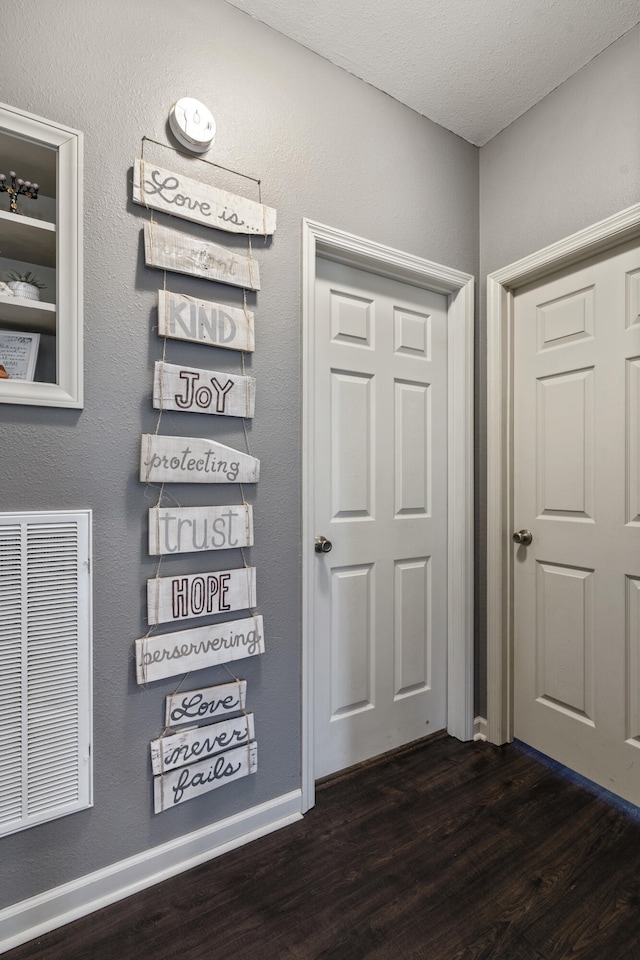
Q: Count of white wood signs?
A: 11